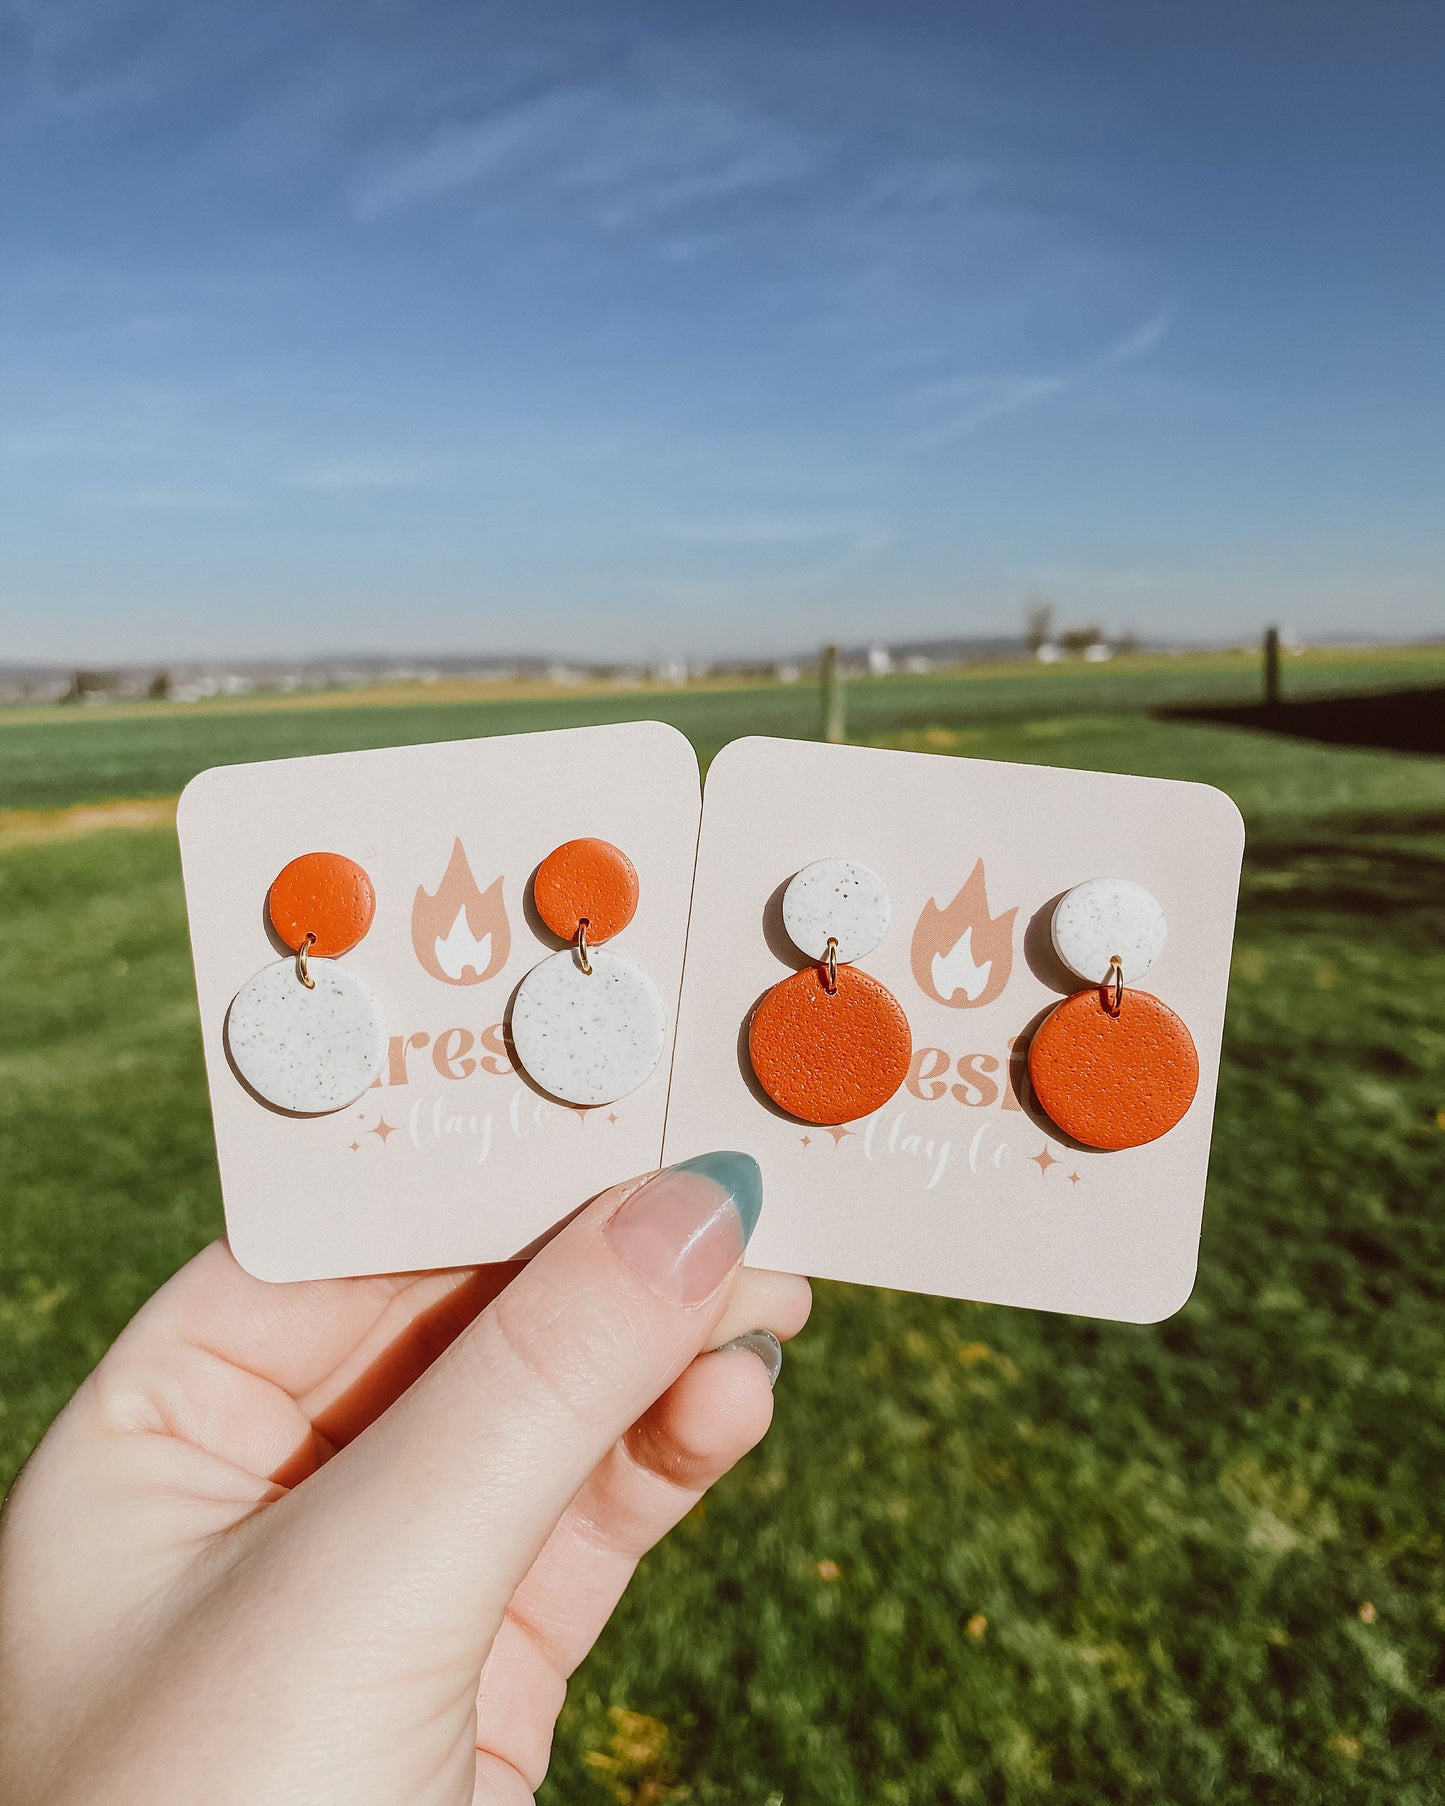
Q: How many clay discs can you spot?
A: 8